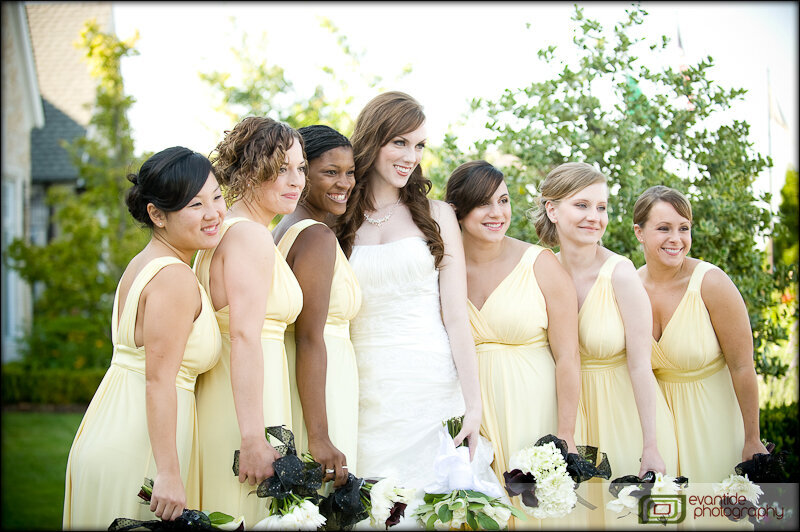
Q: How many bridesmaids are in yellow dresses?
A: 6